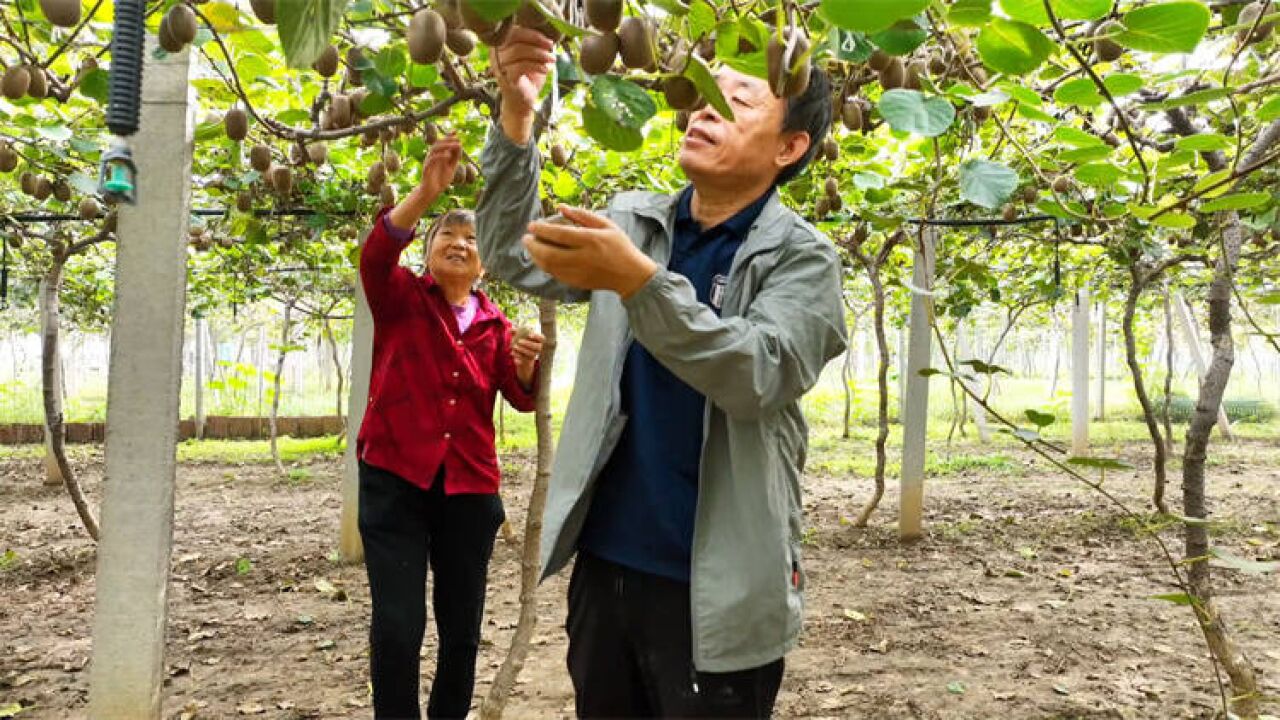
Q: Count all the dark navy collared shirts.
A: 1